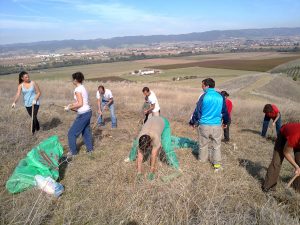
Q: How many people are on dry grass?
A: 9